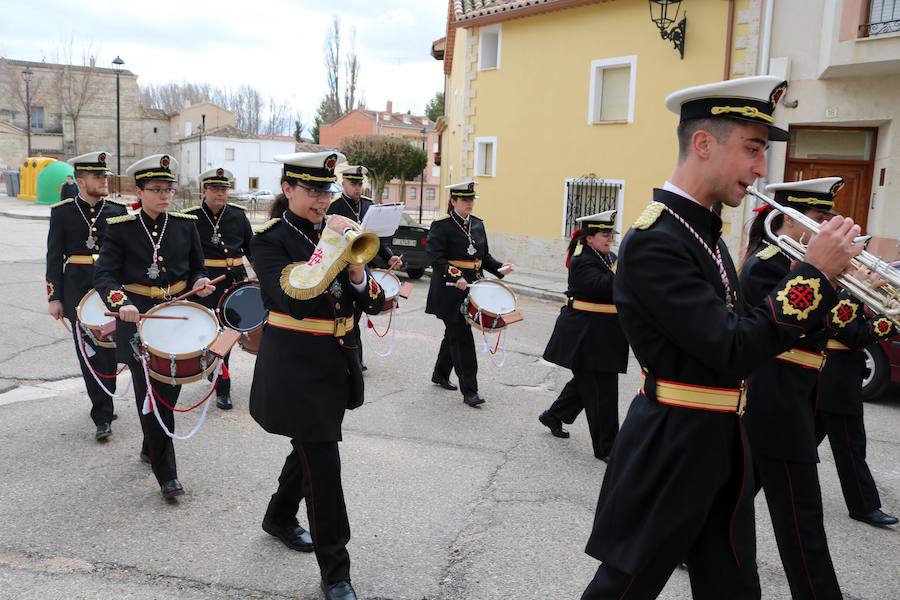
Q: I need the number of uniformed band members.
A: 10